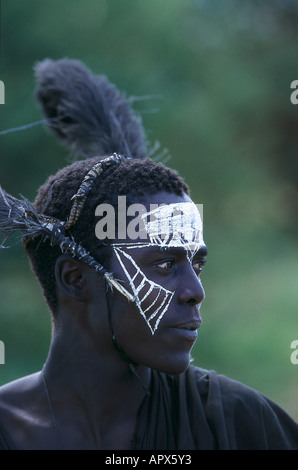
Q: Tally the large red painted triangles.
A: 0